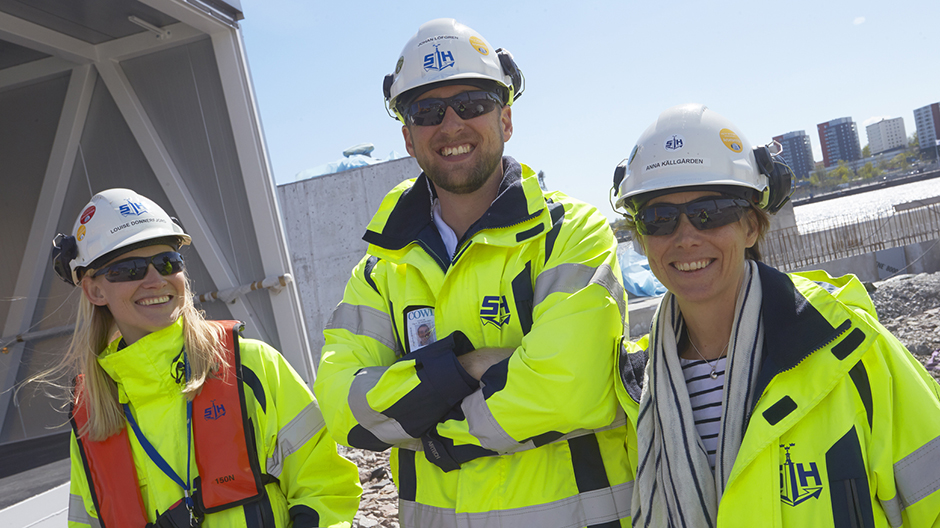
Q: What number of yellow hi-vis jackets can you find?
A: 3